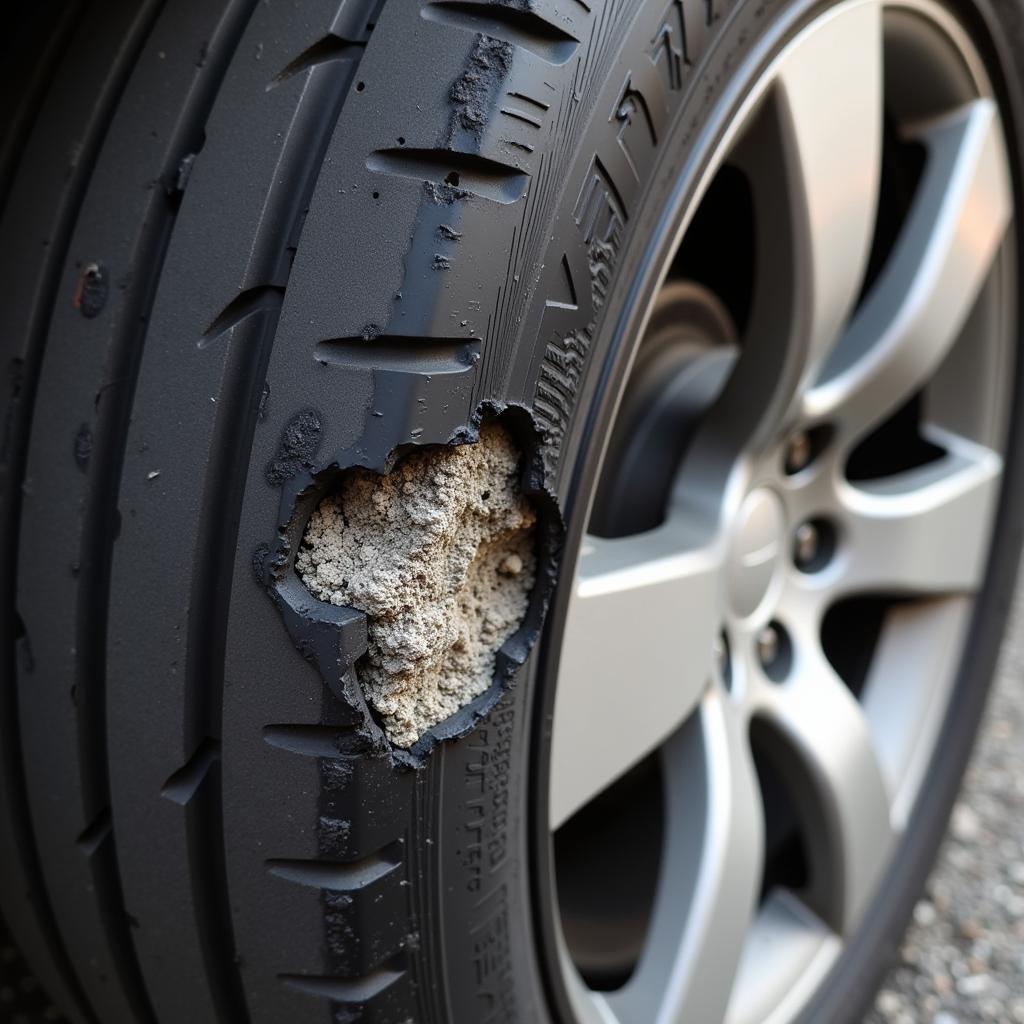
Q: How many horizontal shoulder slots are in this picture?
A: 6